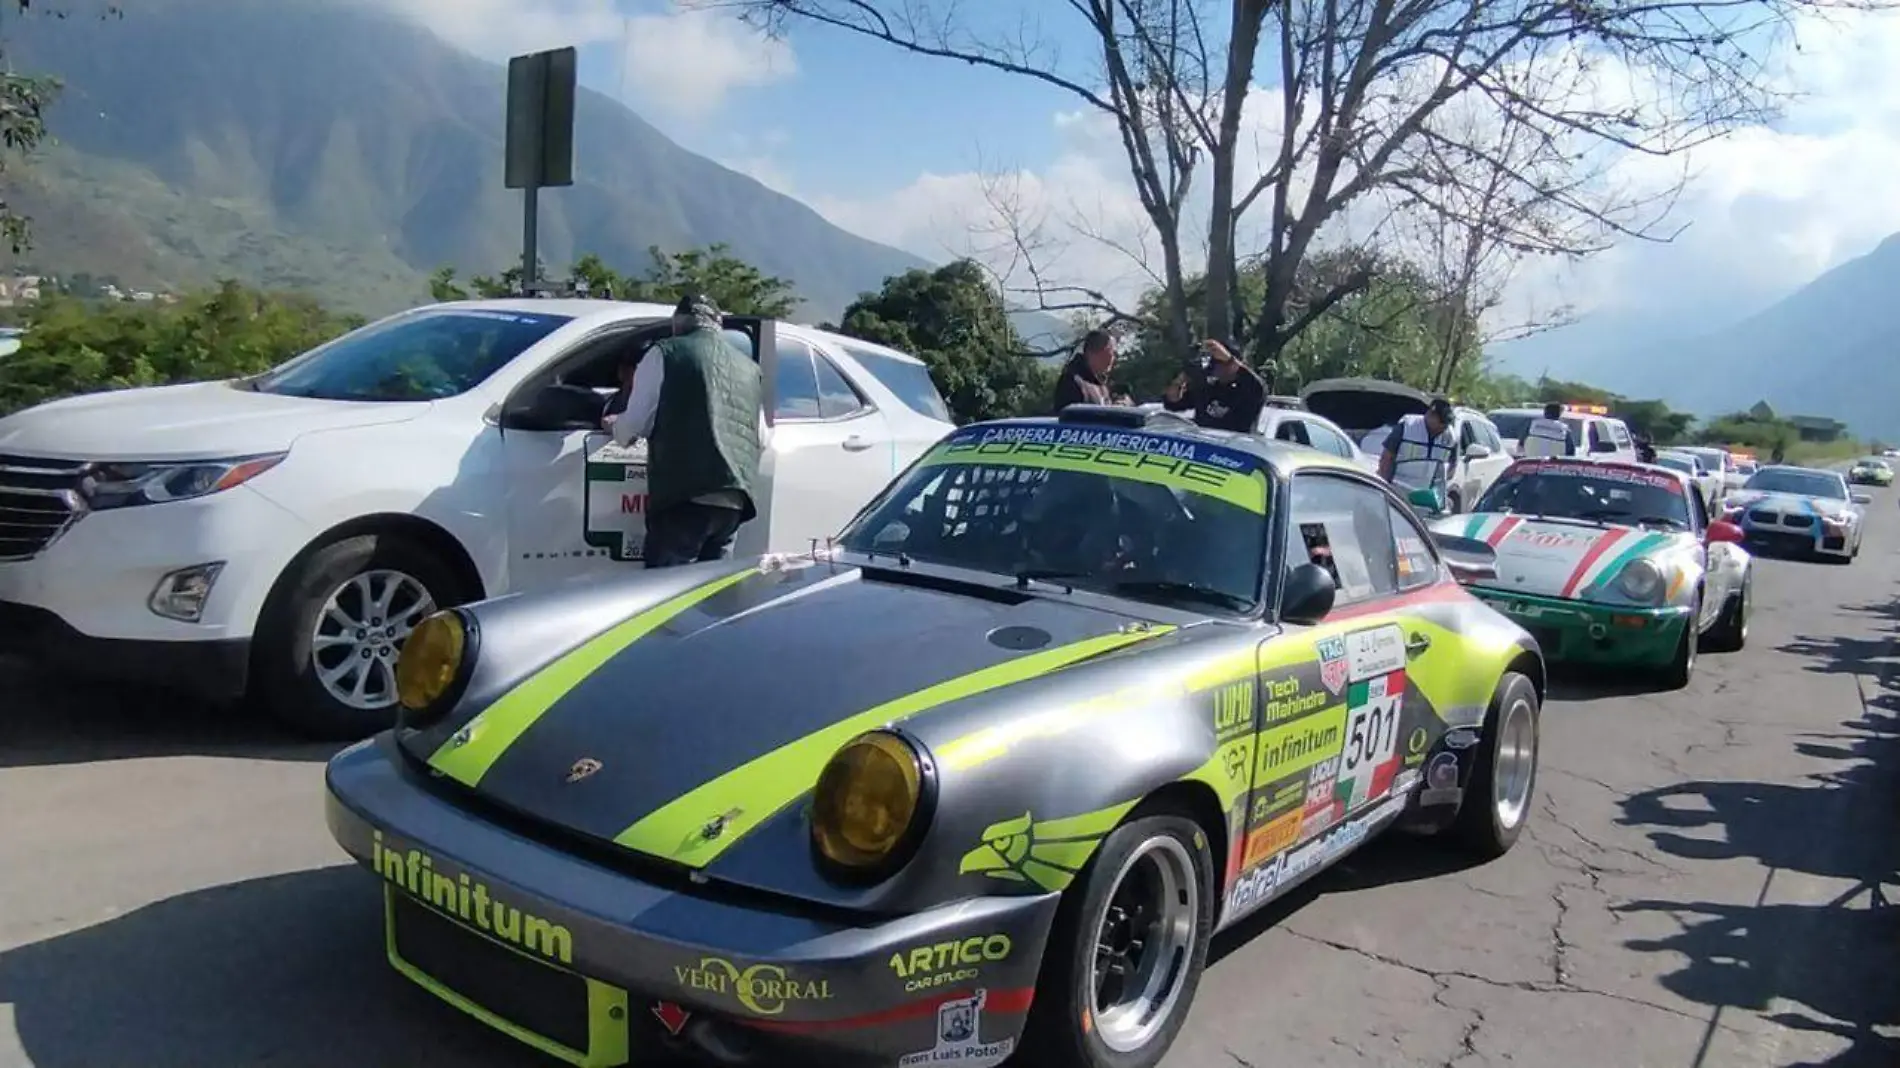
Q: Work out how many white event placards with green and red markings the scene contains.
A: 2